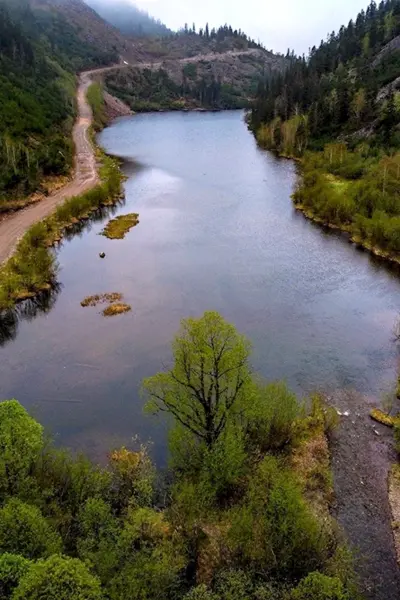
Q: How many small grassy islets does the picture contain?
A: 3